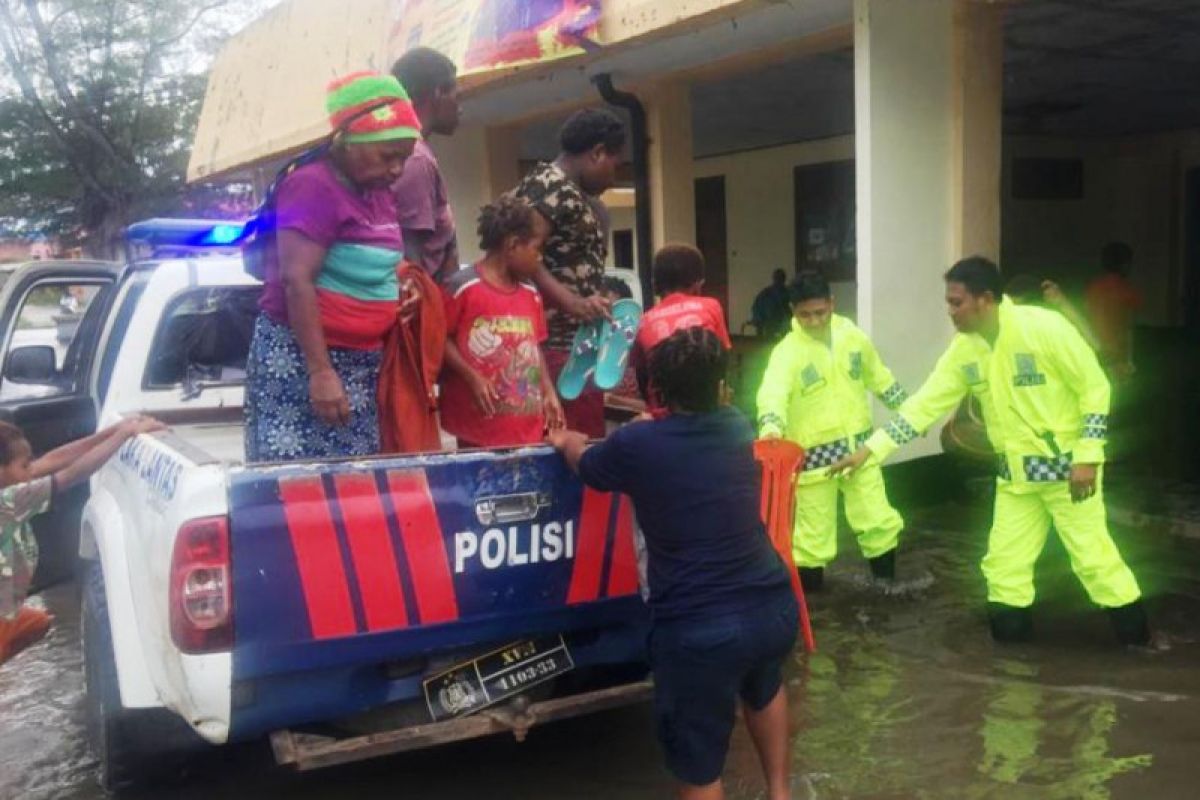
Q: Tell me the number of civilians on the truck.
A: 5